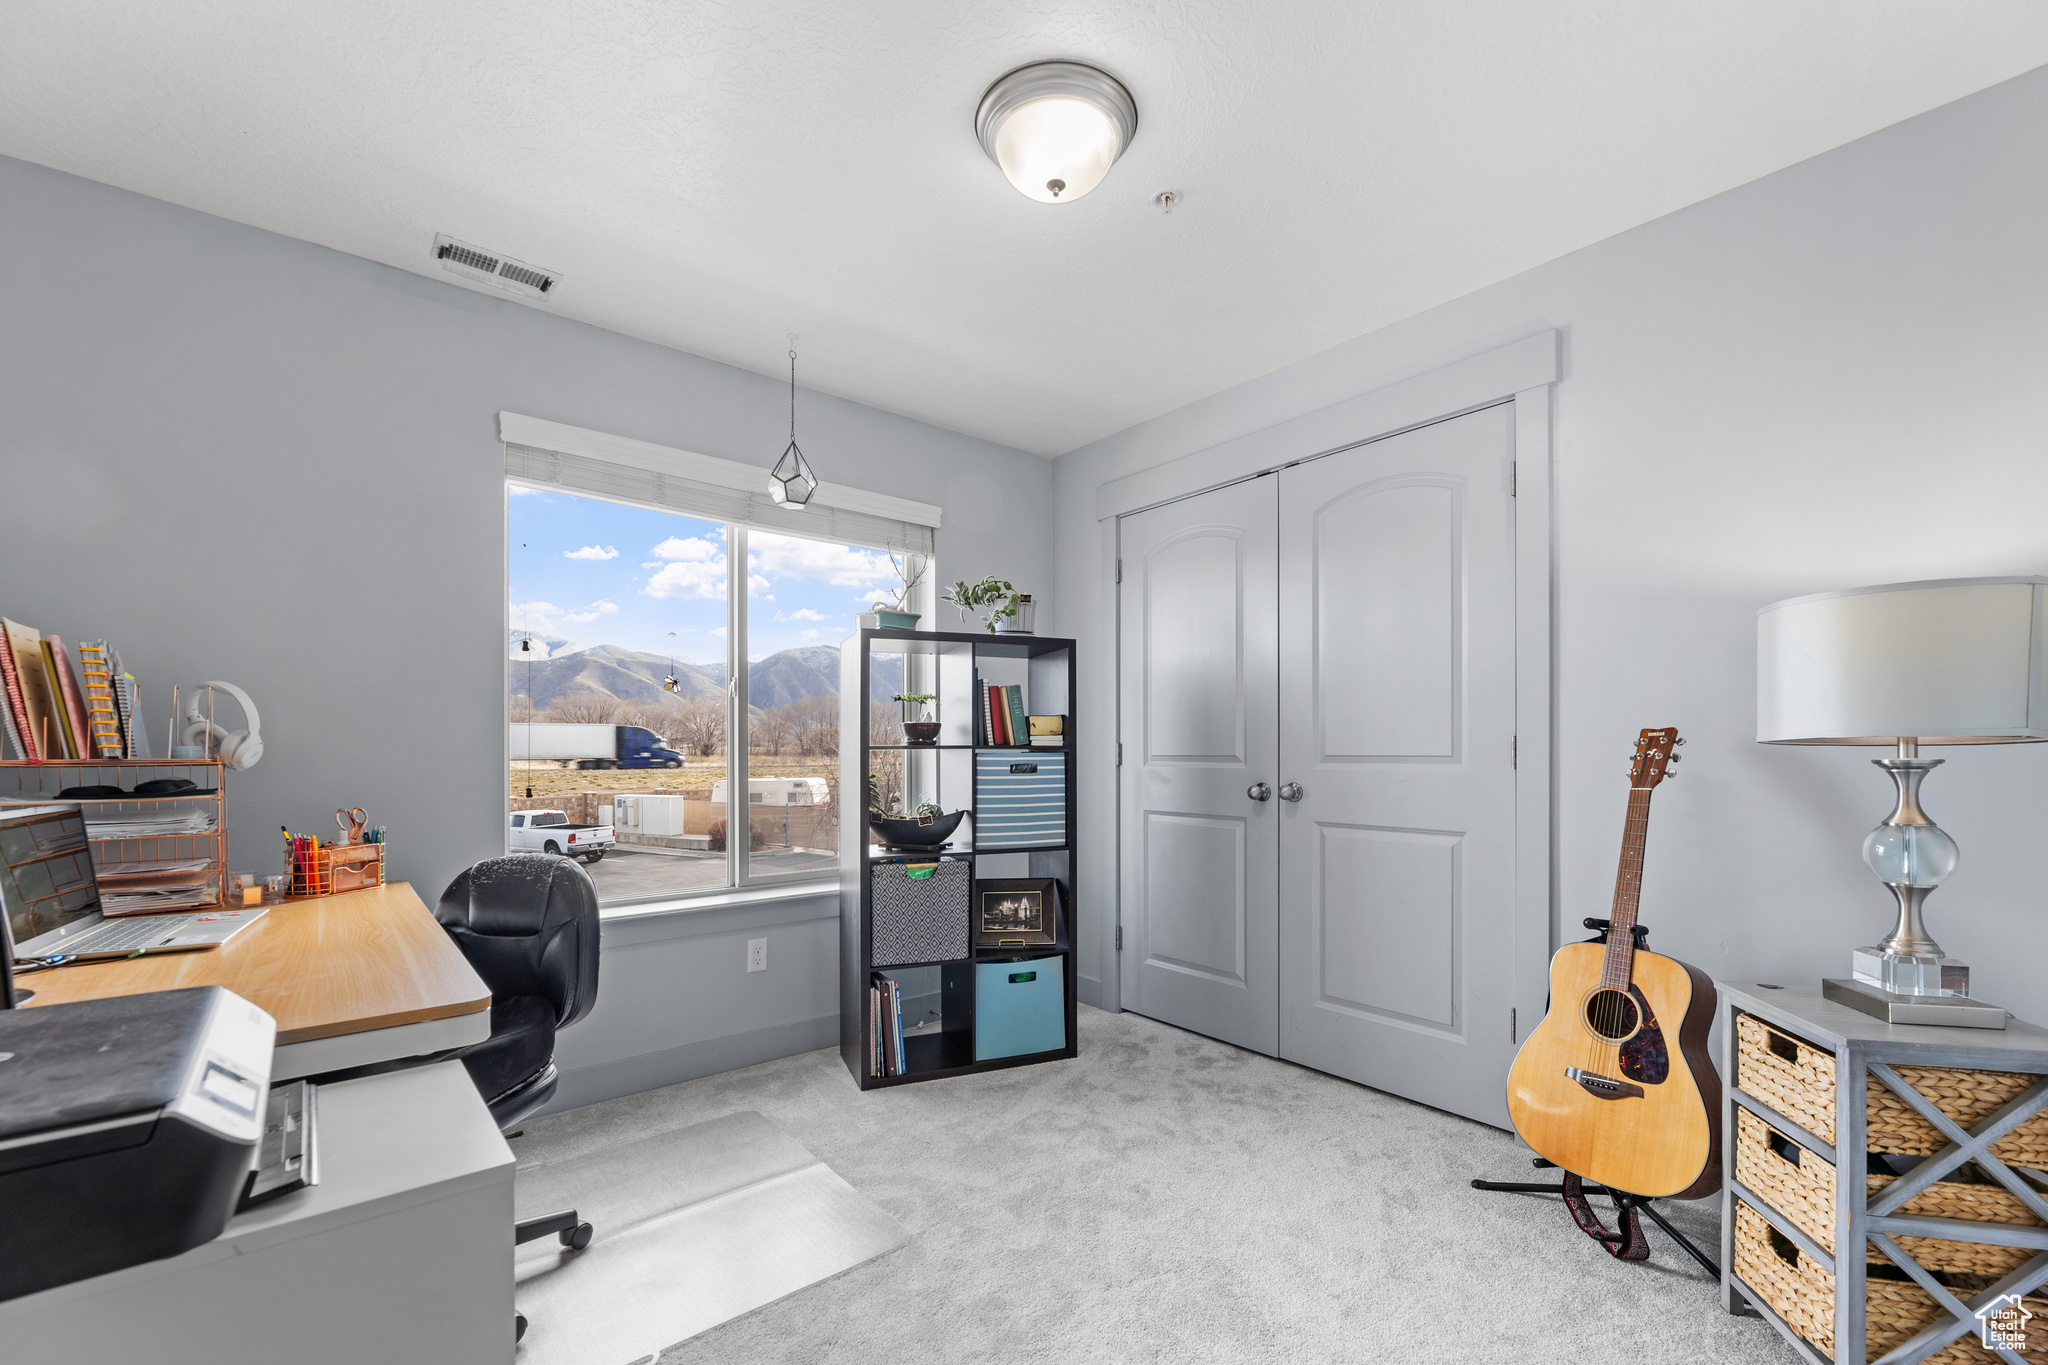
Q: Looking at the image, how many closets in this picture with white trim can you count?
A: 1